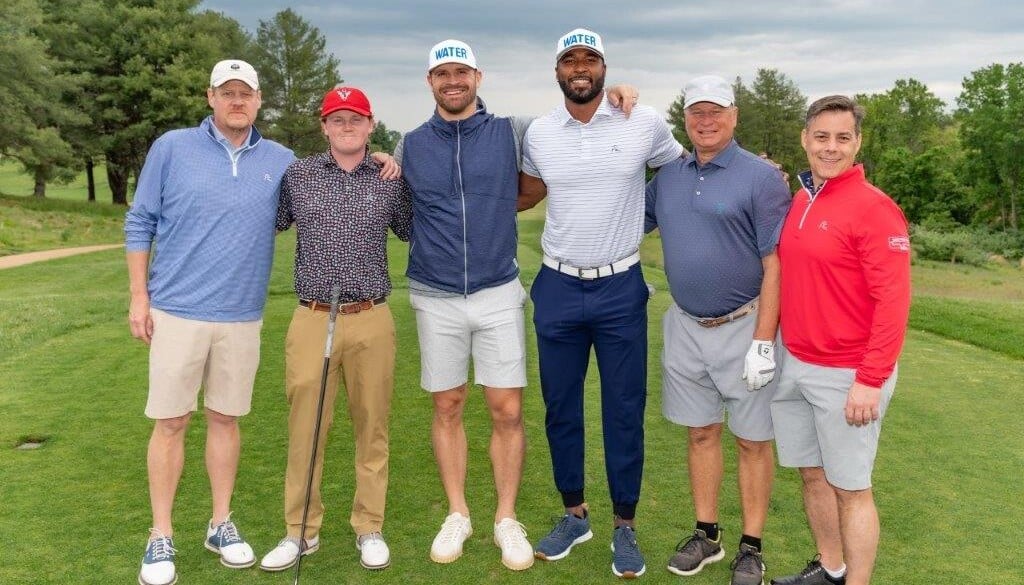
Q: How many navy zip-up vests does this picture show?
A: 1